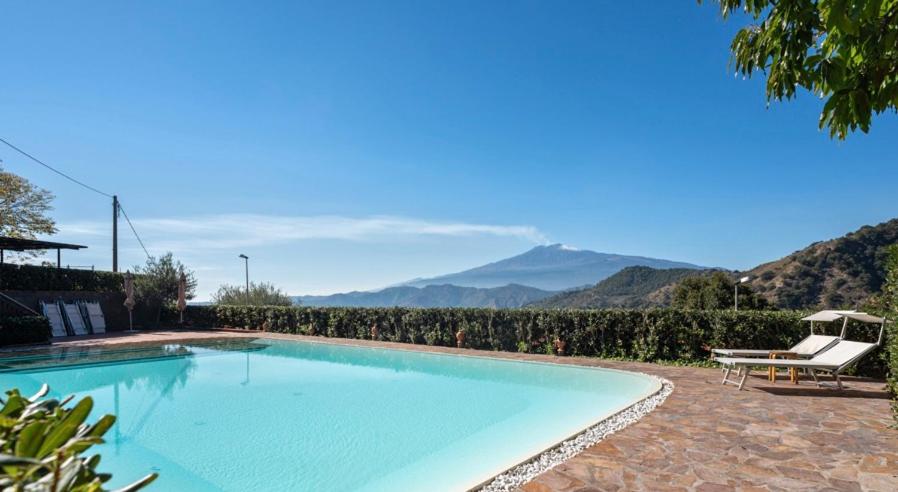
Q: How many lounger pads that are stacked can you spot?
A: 3